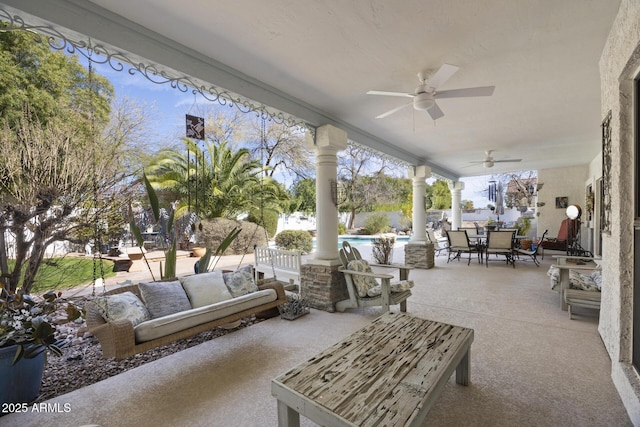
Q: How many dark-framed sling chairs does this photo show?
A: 6